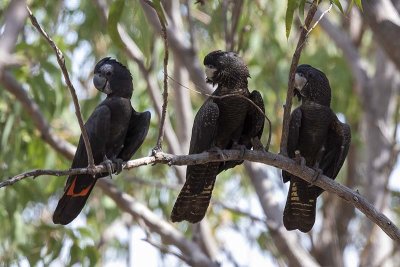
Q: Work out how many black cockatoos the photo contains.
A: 3